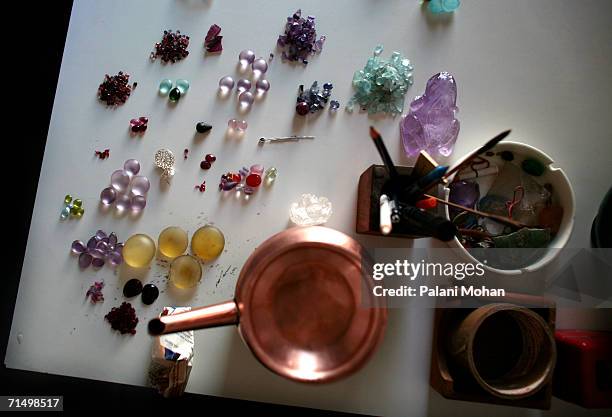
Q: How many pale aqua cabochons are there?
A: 2